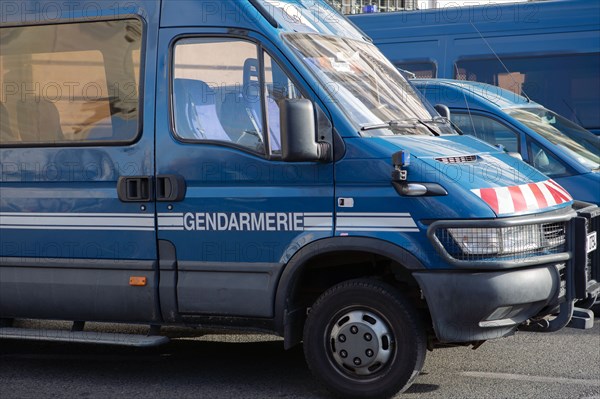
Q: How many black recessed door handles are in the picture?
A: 2